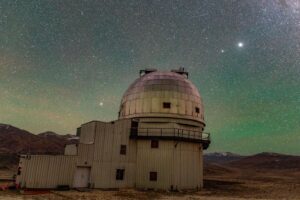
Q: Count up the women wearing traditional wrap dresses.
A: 0